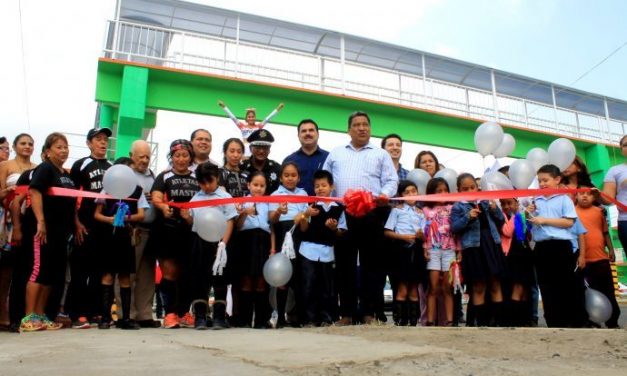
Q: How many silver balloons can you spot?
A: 12